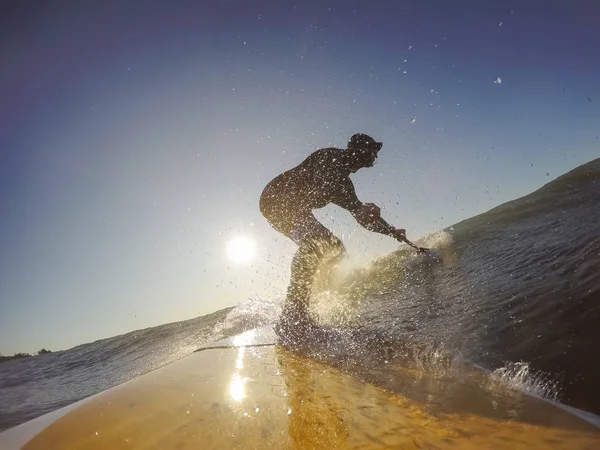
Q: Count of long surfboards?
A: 1